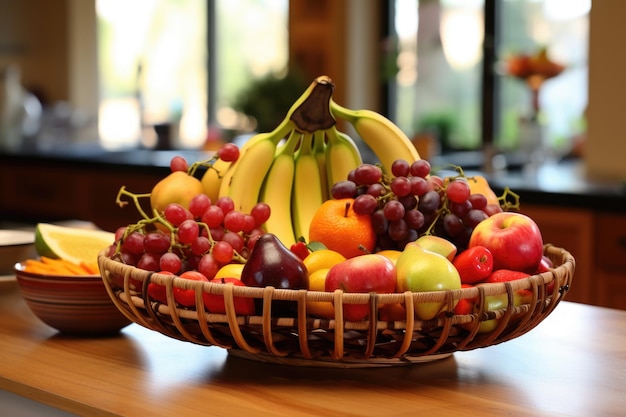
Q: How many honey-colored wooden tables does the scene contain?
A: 1